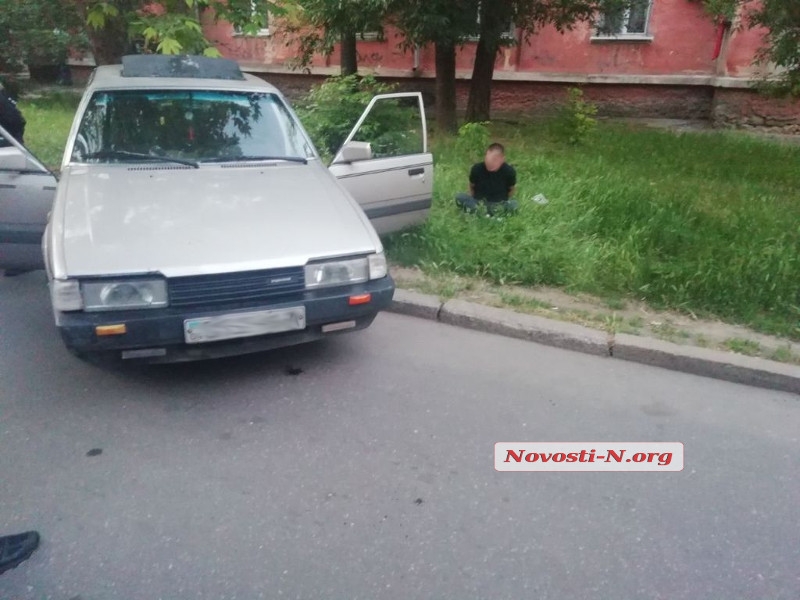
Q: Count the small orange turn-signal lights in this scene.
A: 2